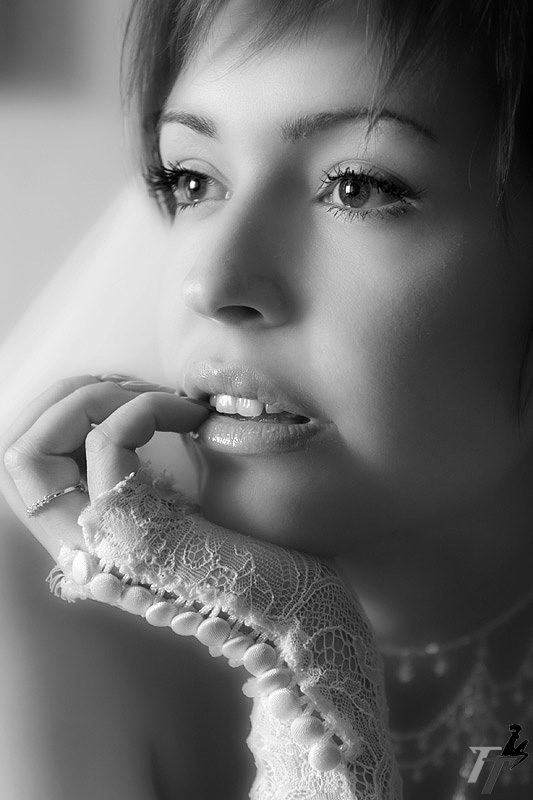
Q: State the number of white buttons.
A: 12